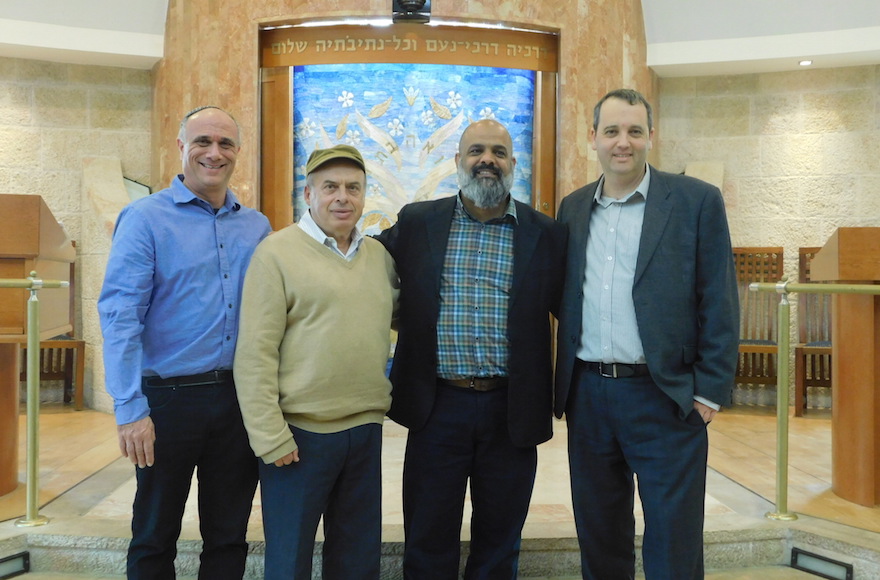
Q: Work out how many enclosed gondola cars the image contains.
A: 0